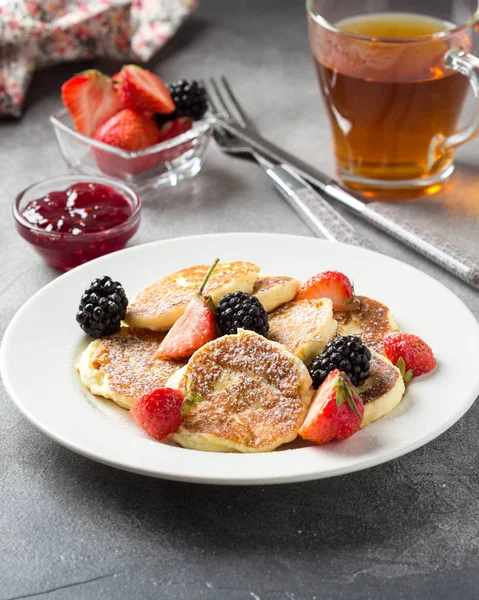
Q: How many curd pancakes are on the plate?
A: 7